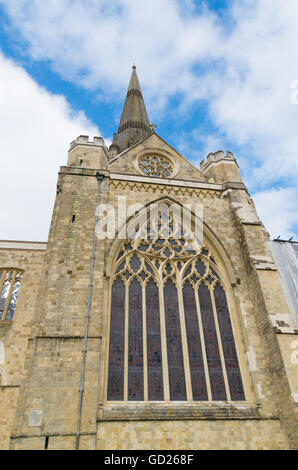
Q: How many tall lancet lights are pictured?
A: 7